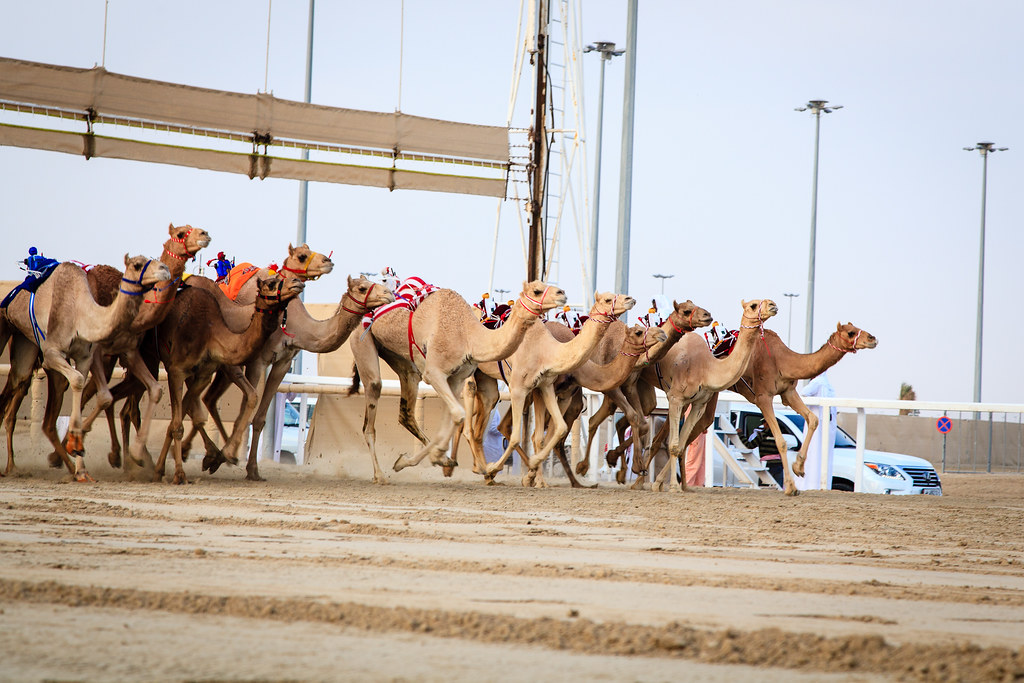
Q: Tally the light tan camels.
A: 4